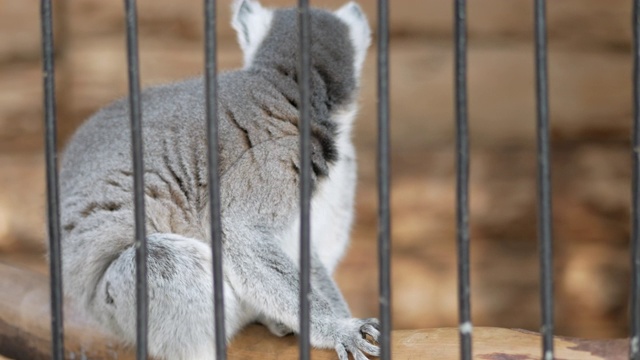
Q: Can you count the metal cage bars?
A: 8